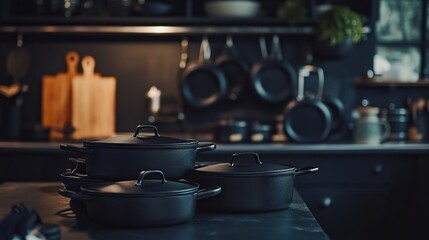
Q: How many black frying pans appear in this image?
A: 5